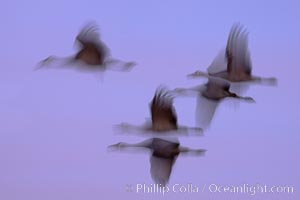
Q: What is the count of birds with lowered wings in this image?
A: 2